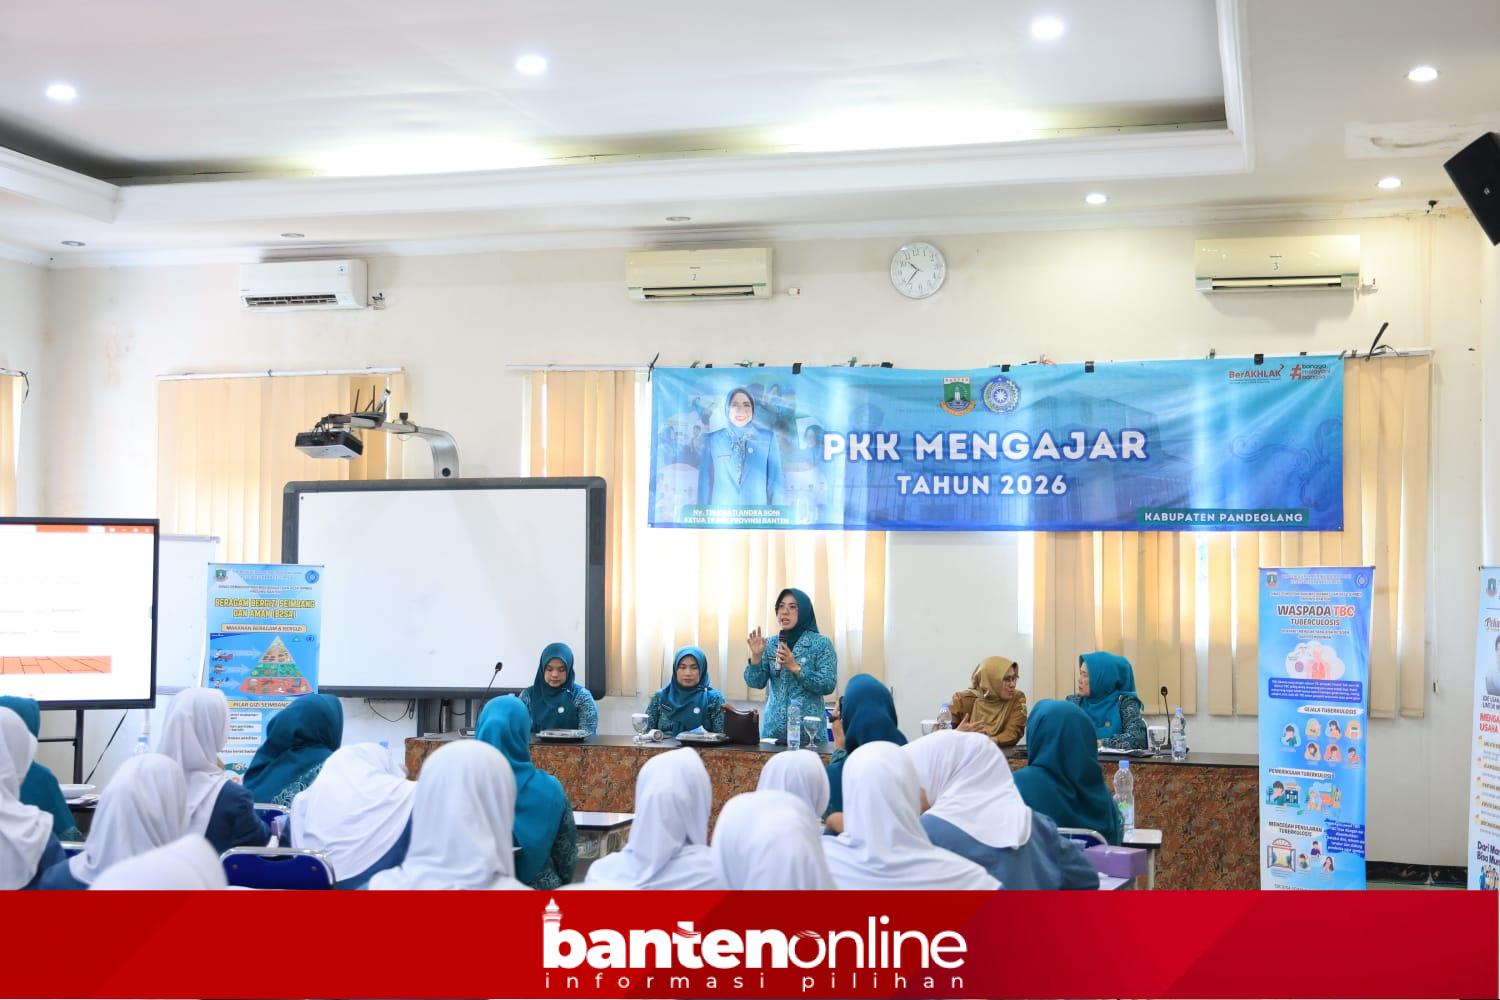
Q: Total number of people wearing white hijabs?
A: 11